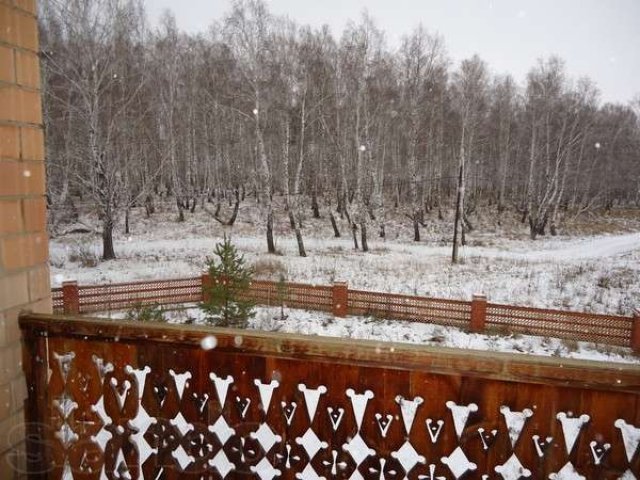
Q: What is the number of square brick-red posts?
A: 5